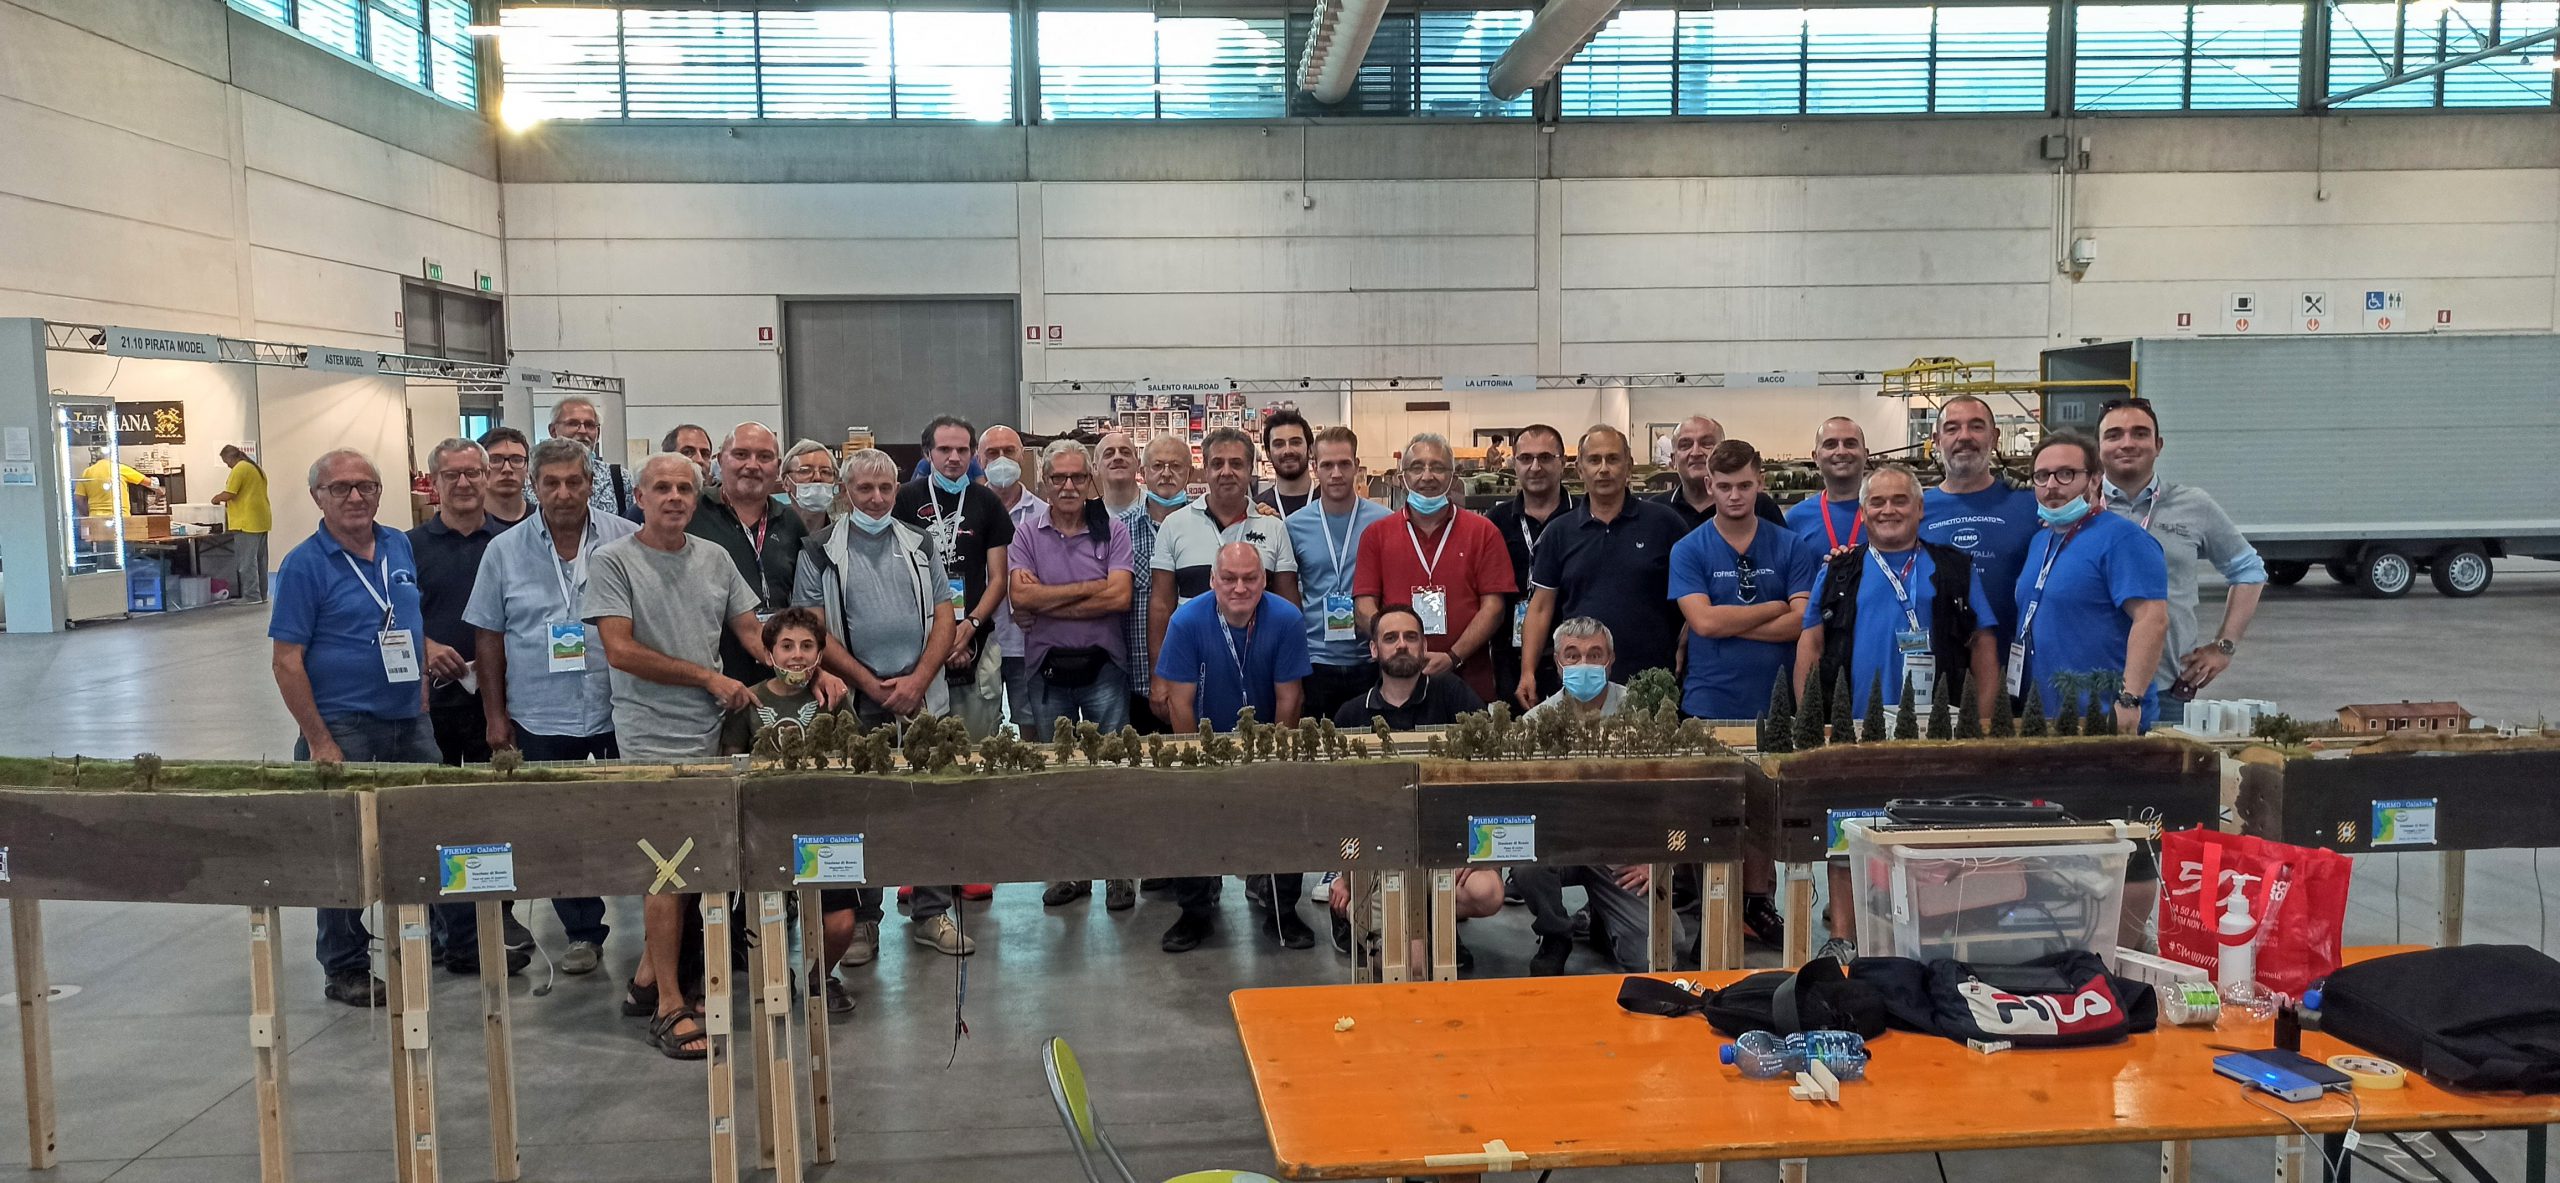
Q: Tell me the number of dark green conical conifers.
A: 11